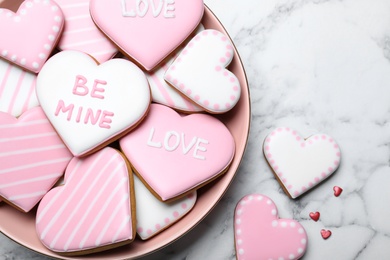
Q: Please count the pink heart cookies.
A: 7